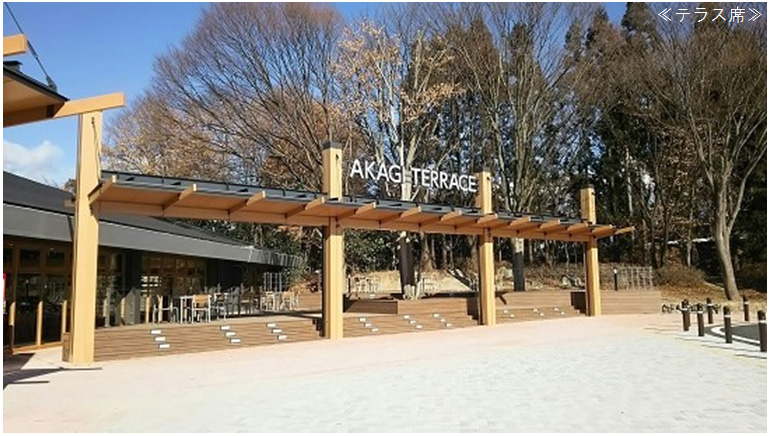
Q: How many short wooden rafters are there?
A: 13